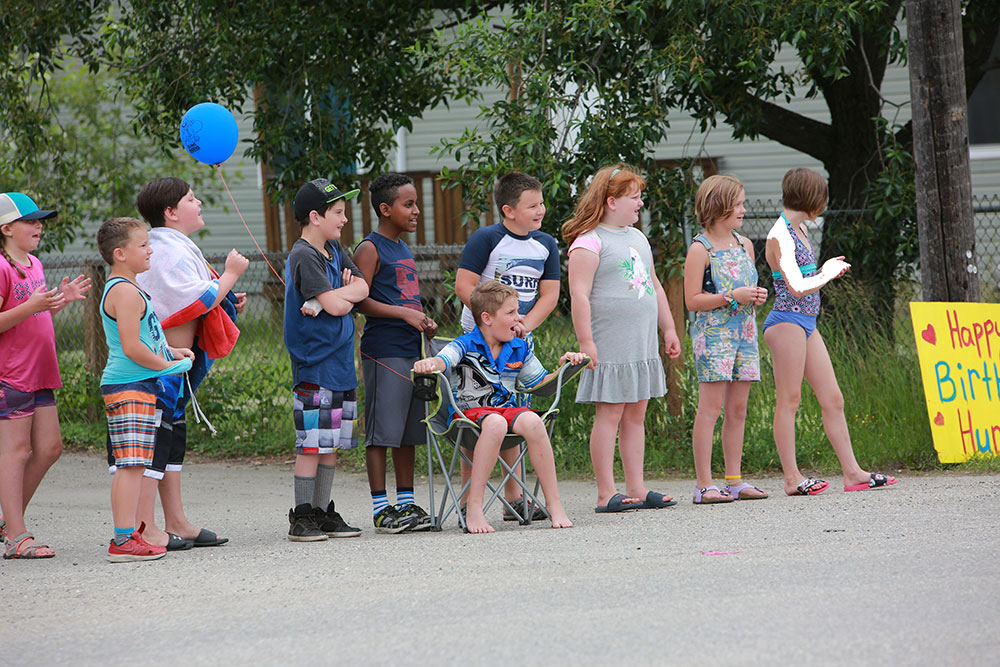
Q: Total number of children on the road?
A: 10